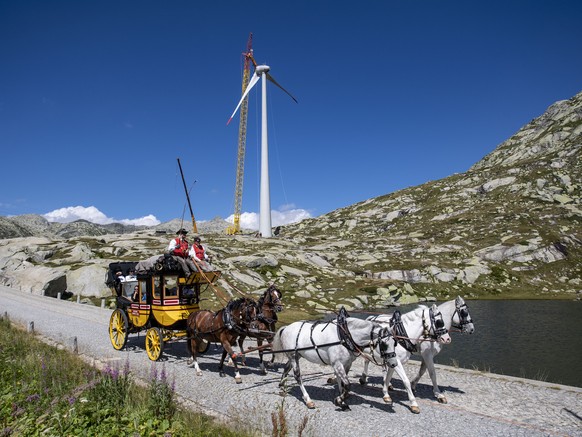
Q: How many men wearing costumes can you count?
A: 2